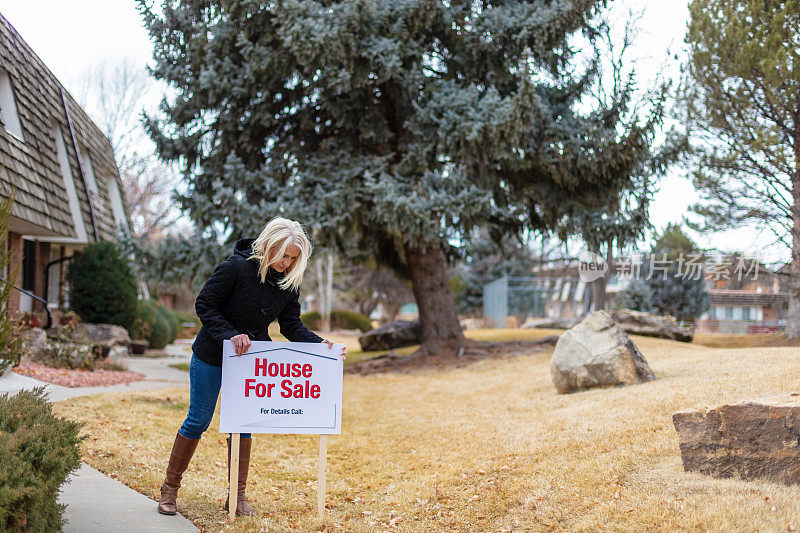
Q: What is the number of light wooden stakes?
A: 2